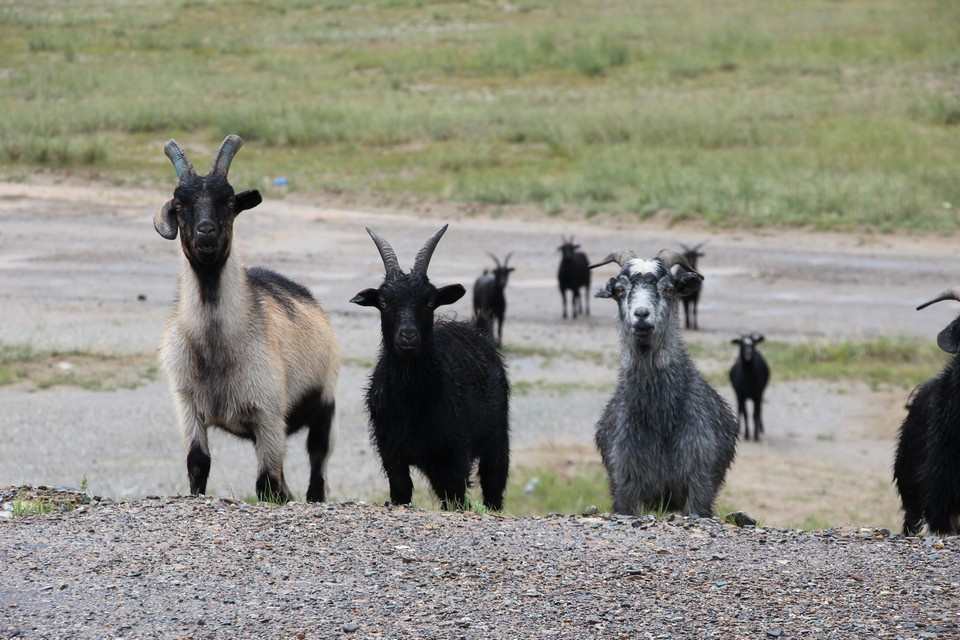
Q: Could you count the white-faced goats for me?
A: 1